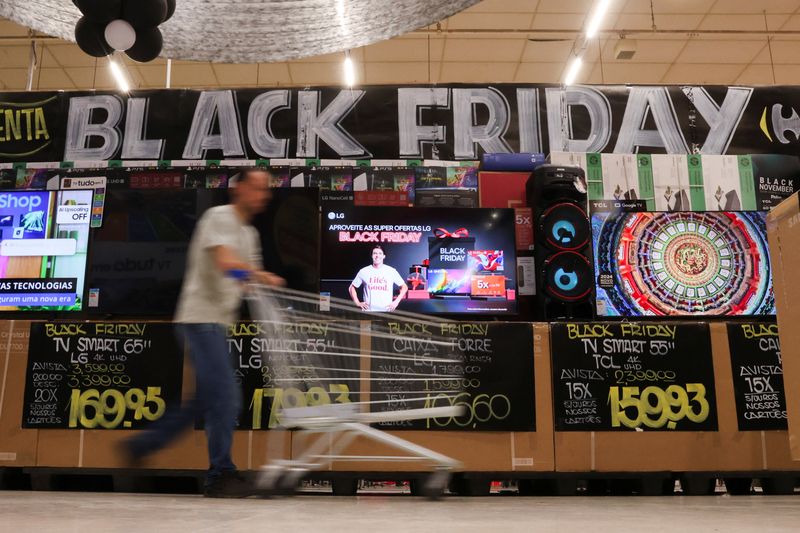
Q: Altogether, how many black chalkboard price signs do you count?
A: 5